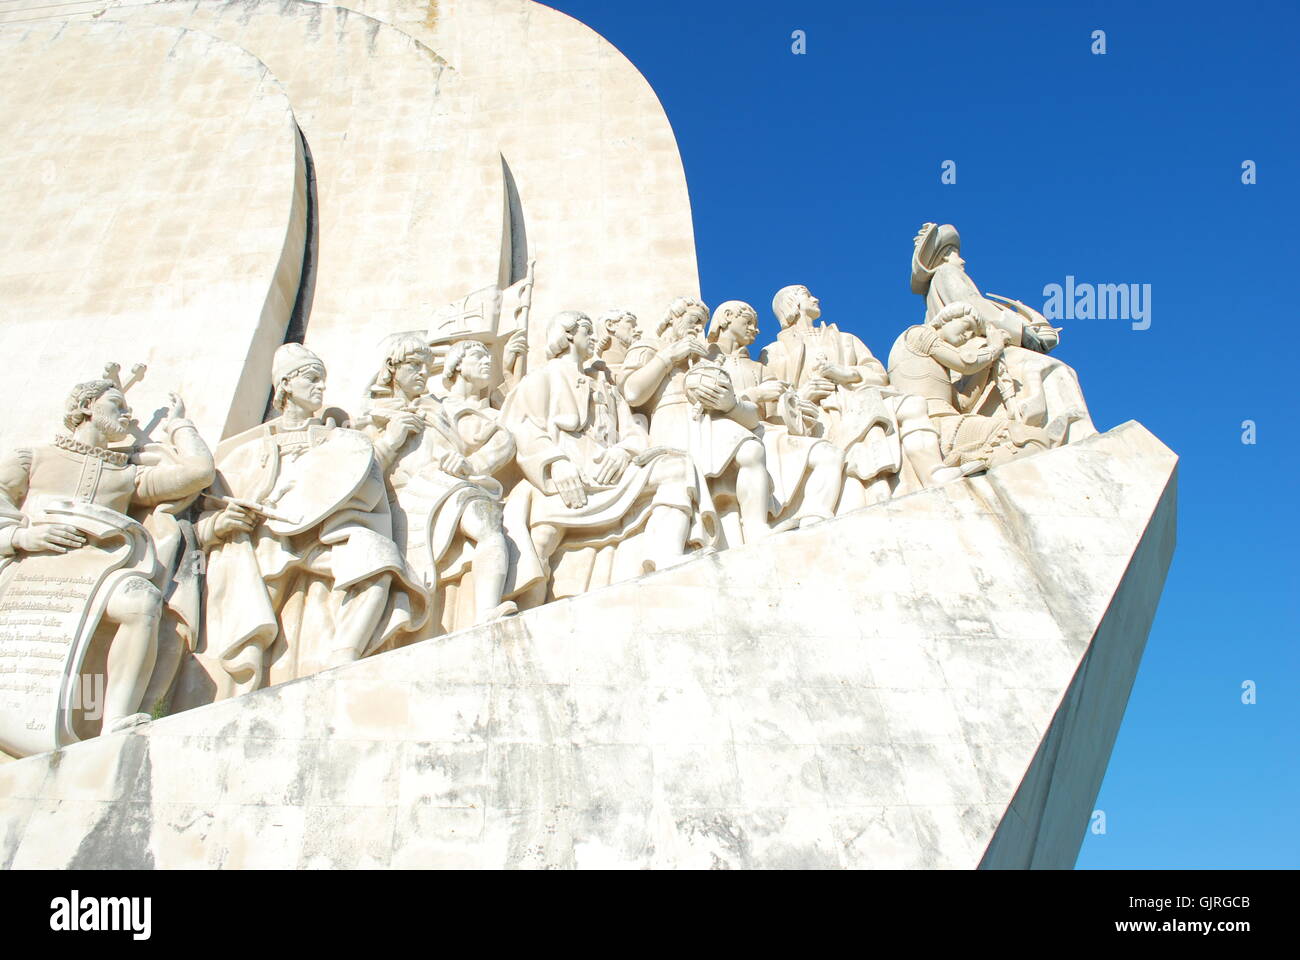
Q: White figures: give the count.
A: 11